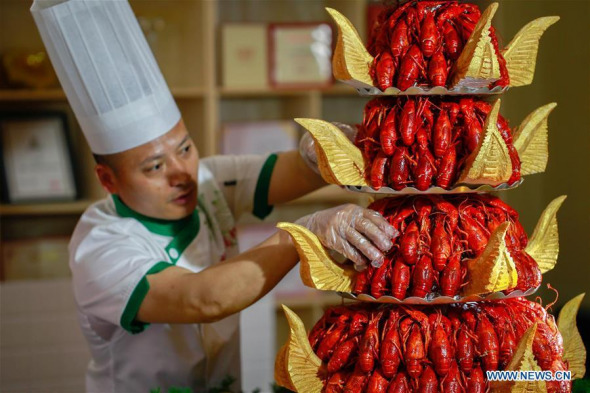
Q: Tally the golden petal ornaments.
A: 12